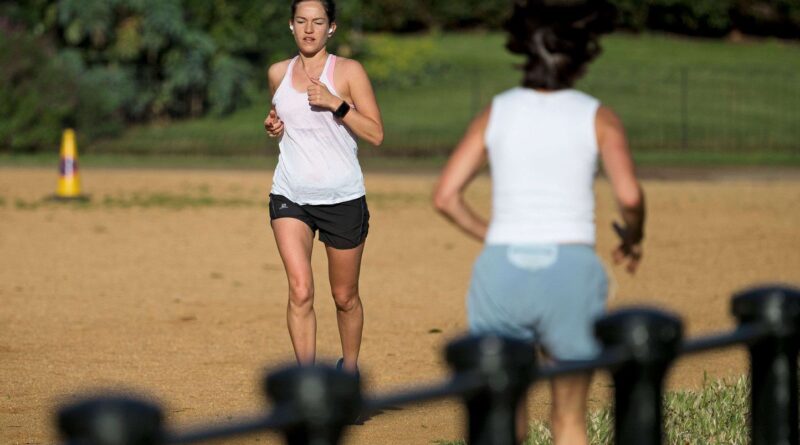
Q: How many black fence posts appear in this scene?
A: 5